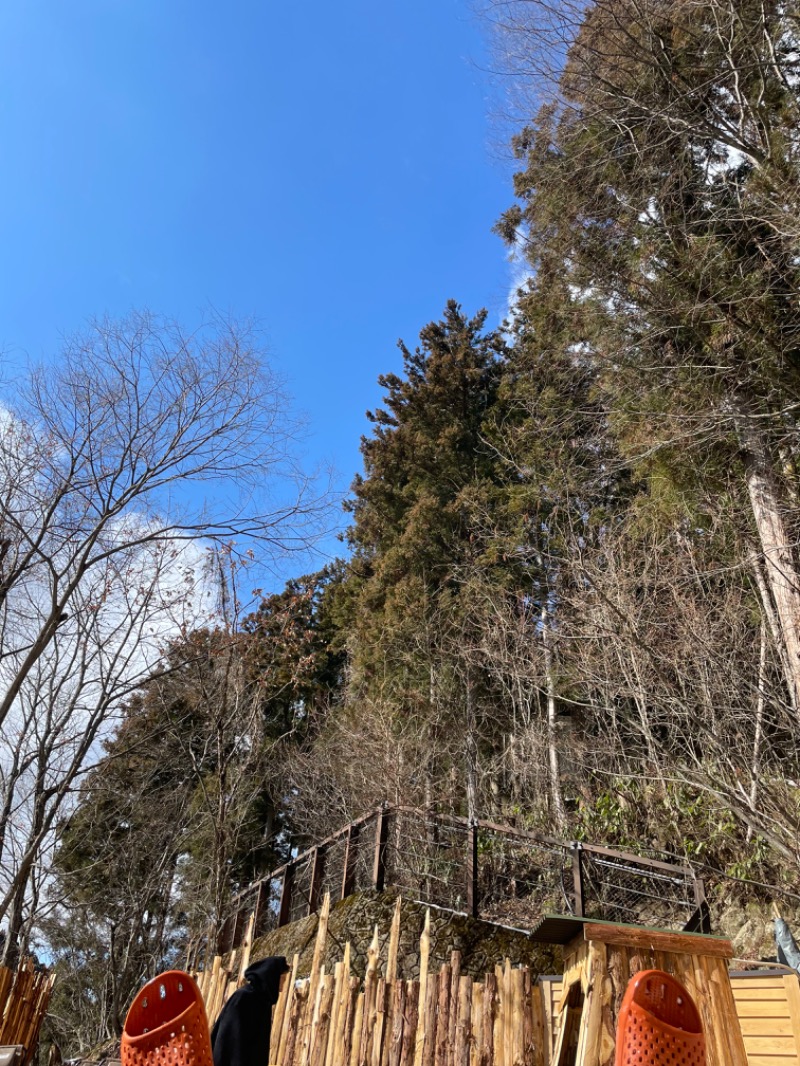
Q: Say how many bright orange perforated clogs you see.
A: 2